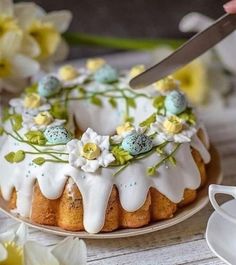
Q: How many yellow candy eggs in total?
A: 0